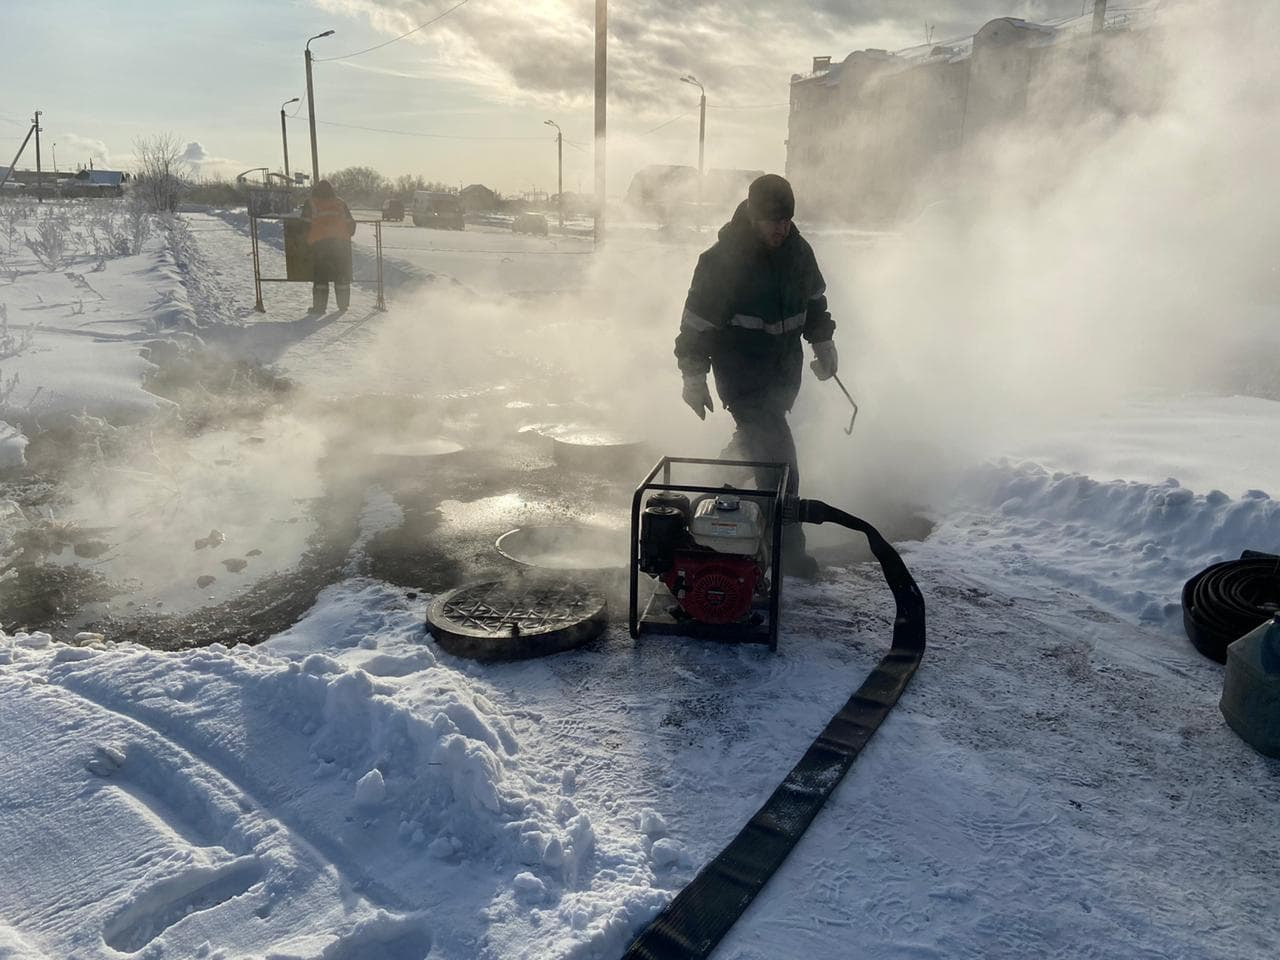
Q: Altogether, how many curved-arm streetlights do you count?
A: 4